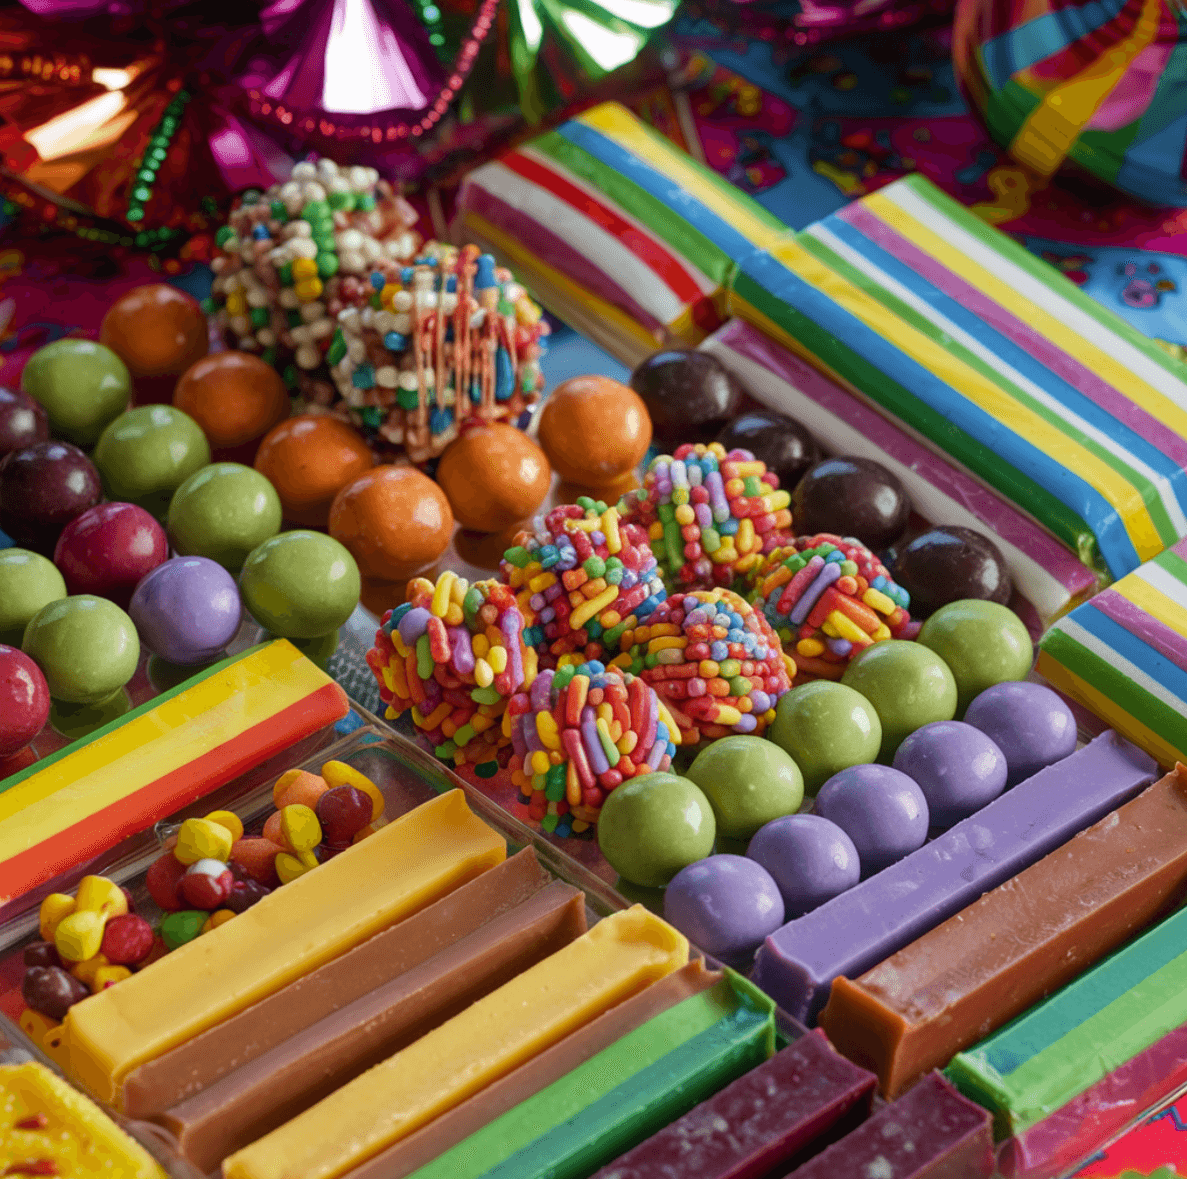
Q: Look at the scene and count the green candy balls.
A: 11